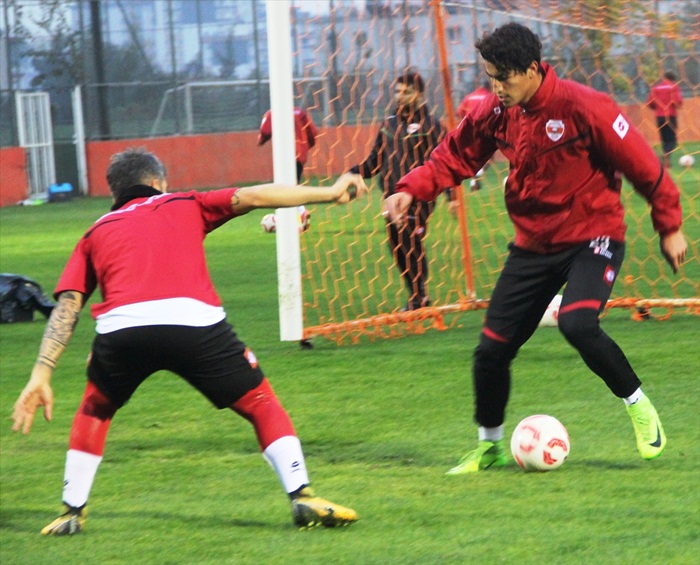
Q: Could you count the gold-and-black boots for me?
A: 2